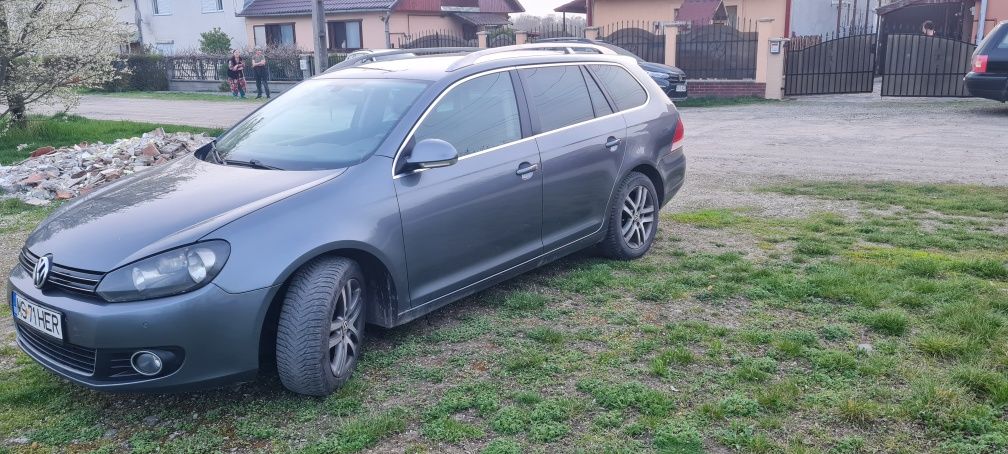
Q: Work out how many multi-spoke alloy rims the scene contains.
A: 2